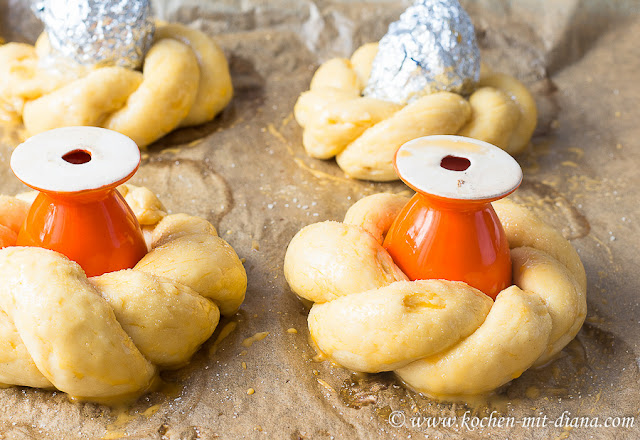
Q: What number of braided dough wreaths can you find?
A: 4